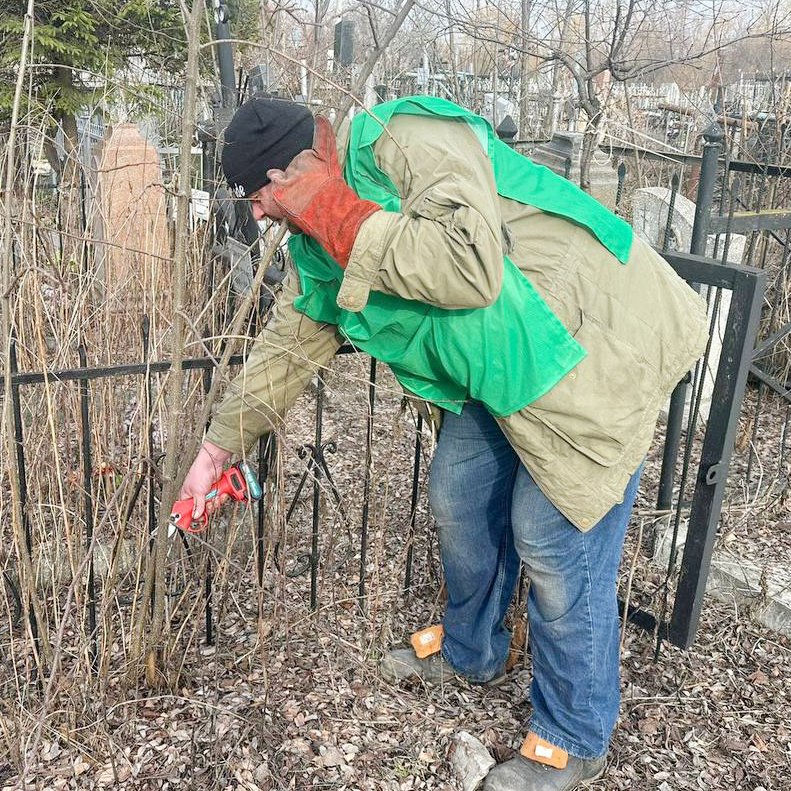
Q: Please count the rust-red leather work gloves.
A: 1